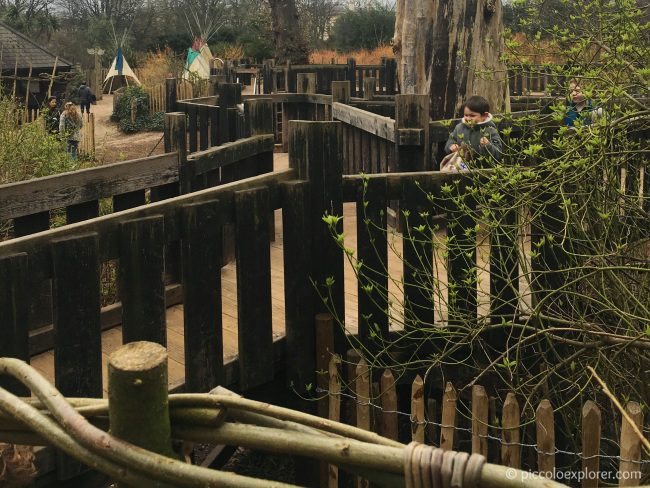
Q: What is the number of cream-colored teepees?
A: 2